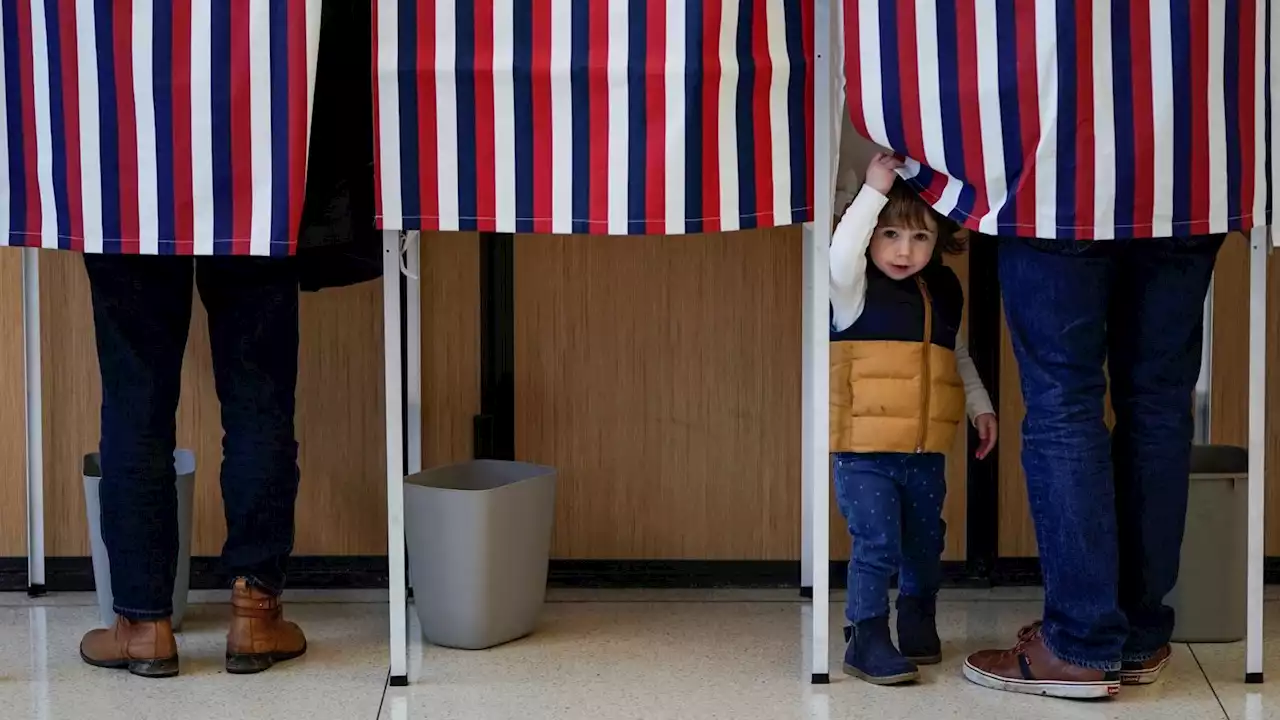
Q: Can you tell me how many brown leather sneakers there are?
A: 2